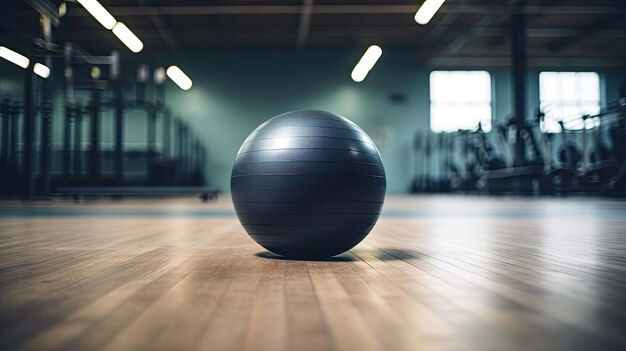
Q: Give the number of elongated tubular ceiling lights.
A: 7